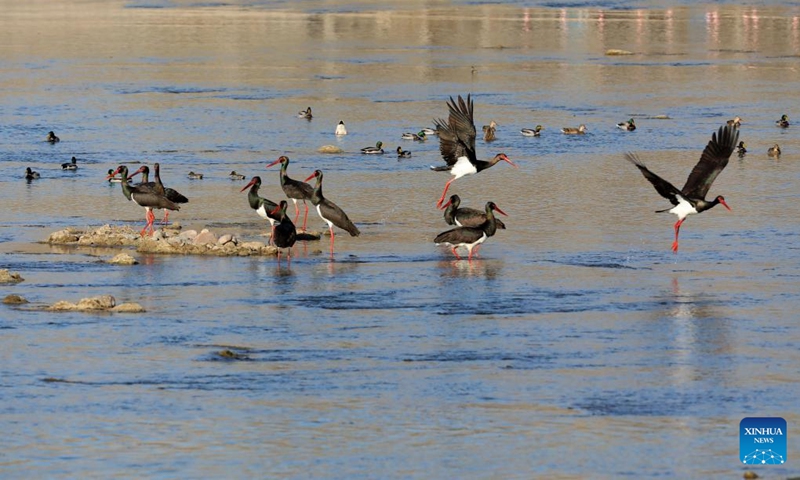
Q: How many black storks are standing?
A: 9